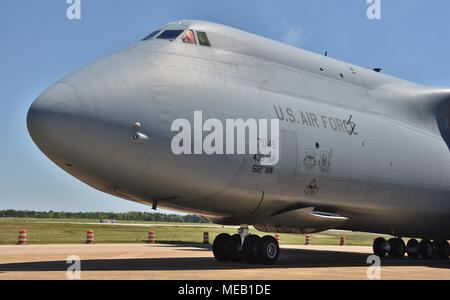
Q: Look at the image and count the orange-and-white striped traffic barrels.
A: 7